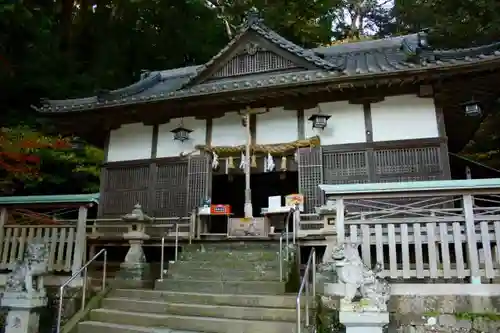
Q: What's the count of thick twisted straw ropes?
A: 1